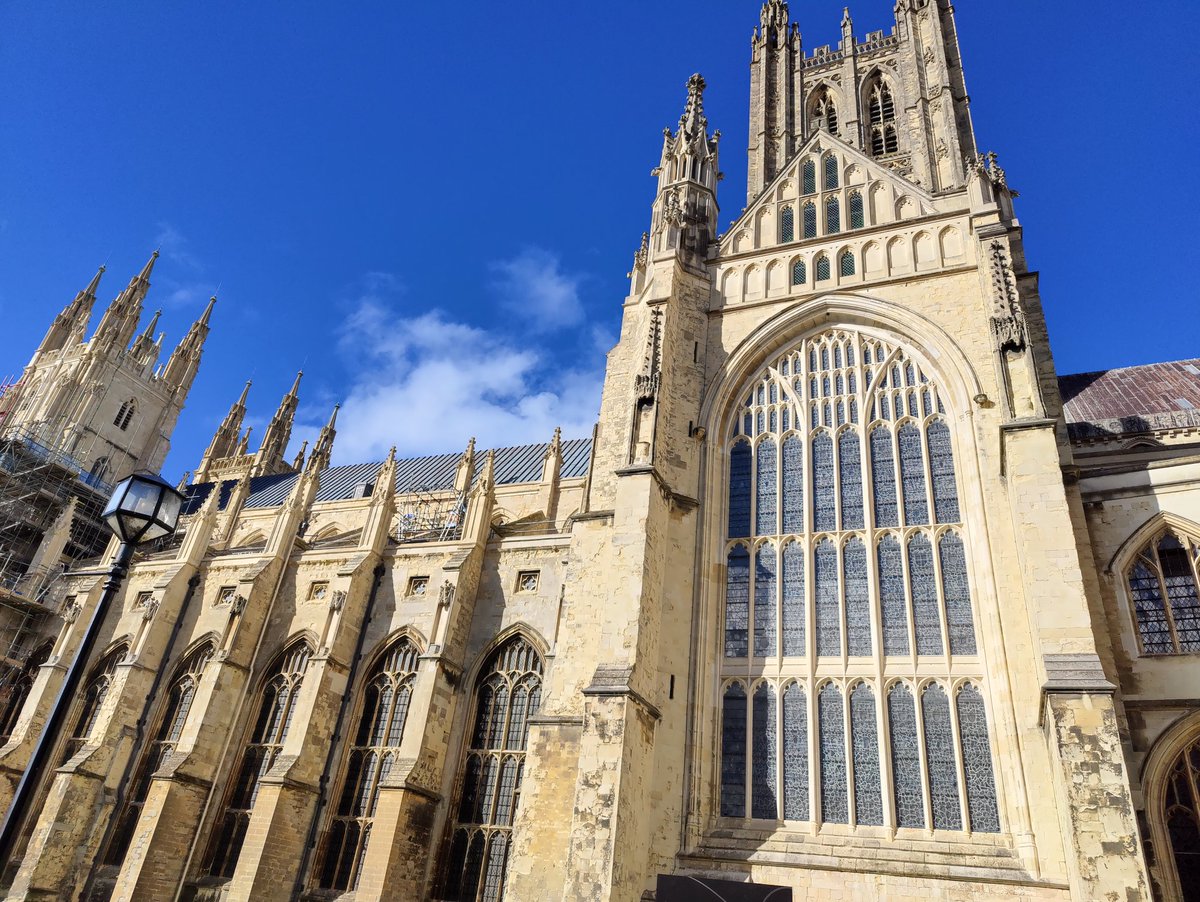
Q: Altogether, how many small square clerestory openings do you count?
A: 6